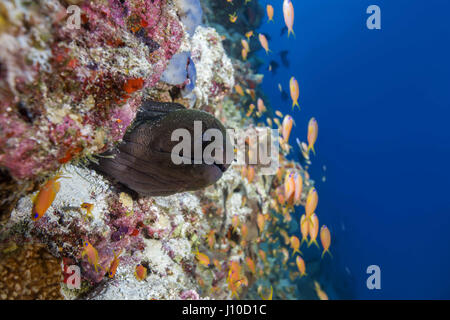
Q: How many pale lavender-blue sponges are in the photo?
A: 2